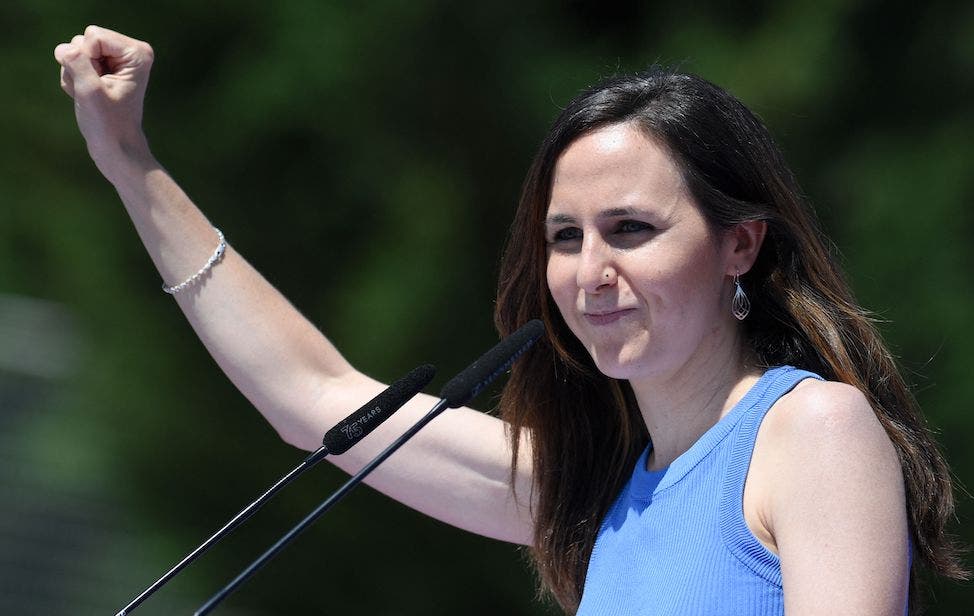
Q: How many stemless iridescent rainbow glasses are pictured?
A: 0